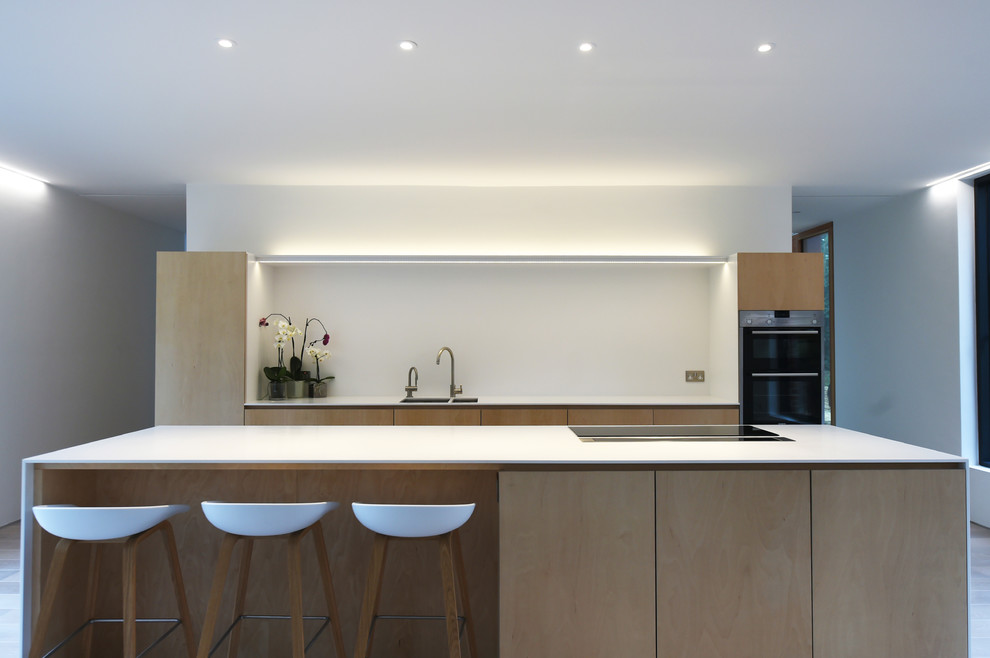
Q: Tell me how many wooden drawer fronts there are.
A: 5